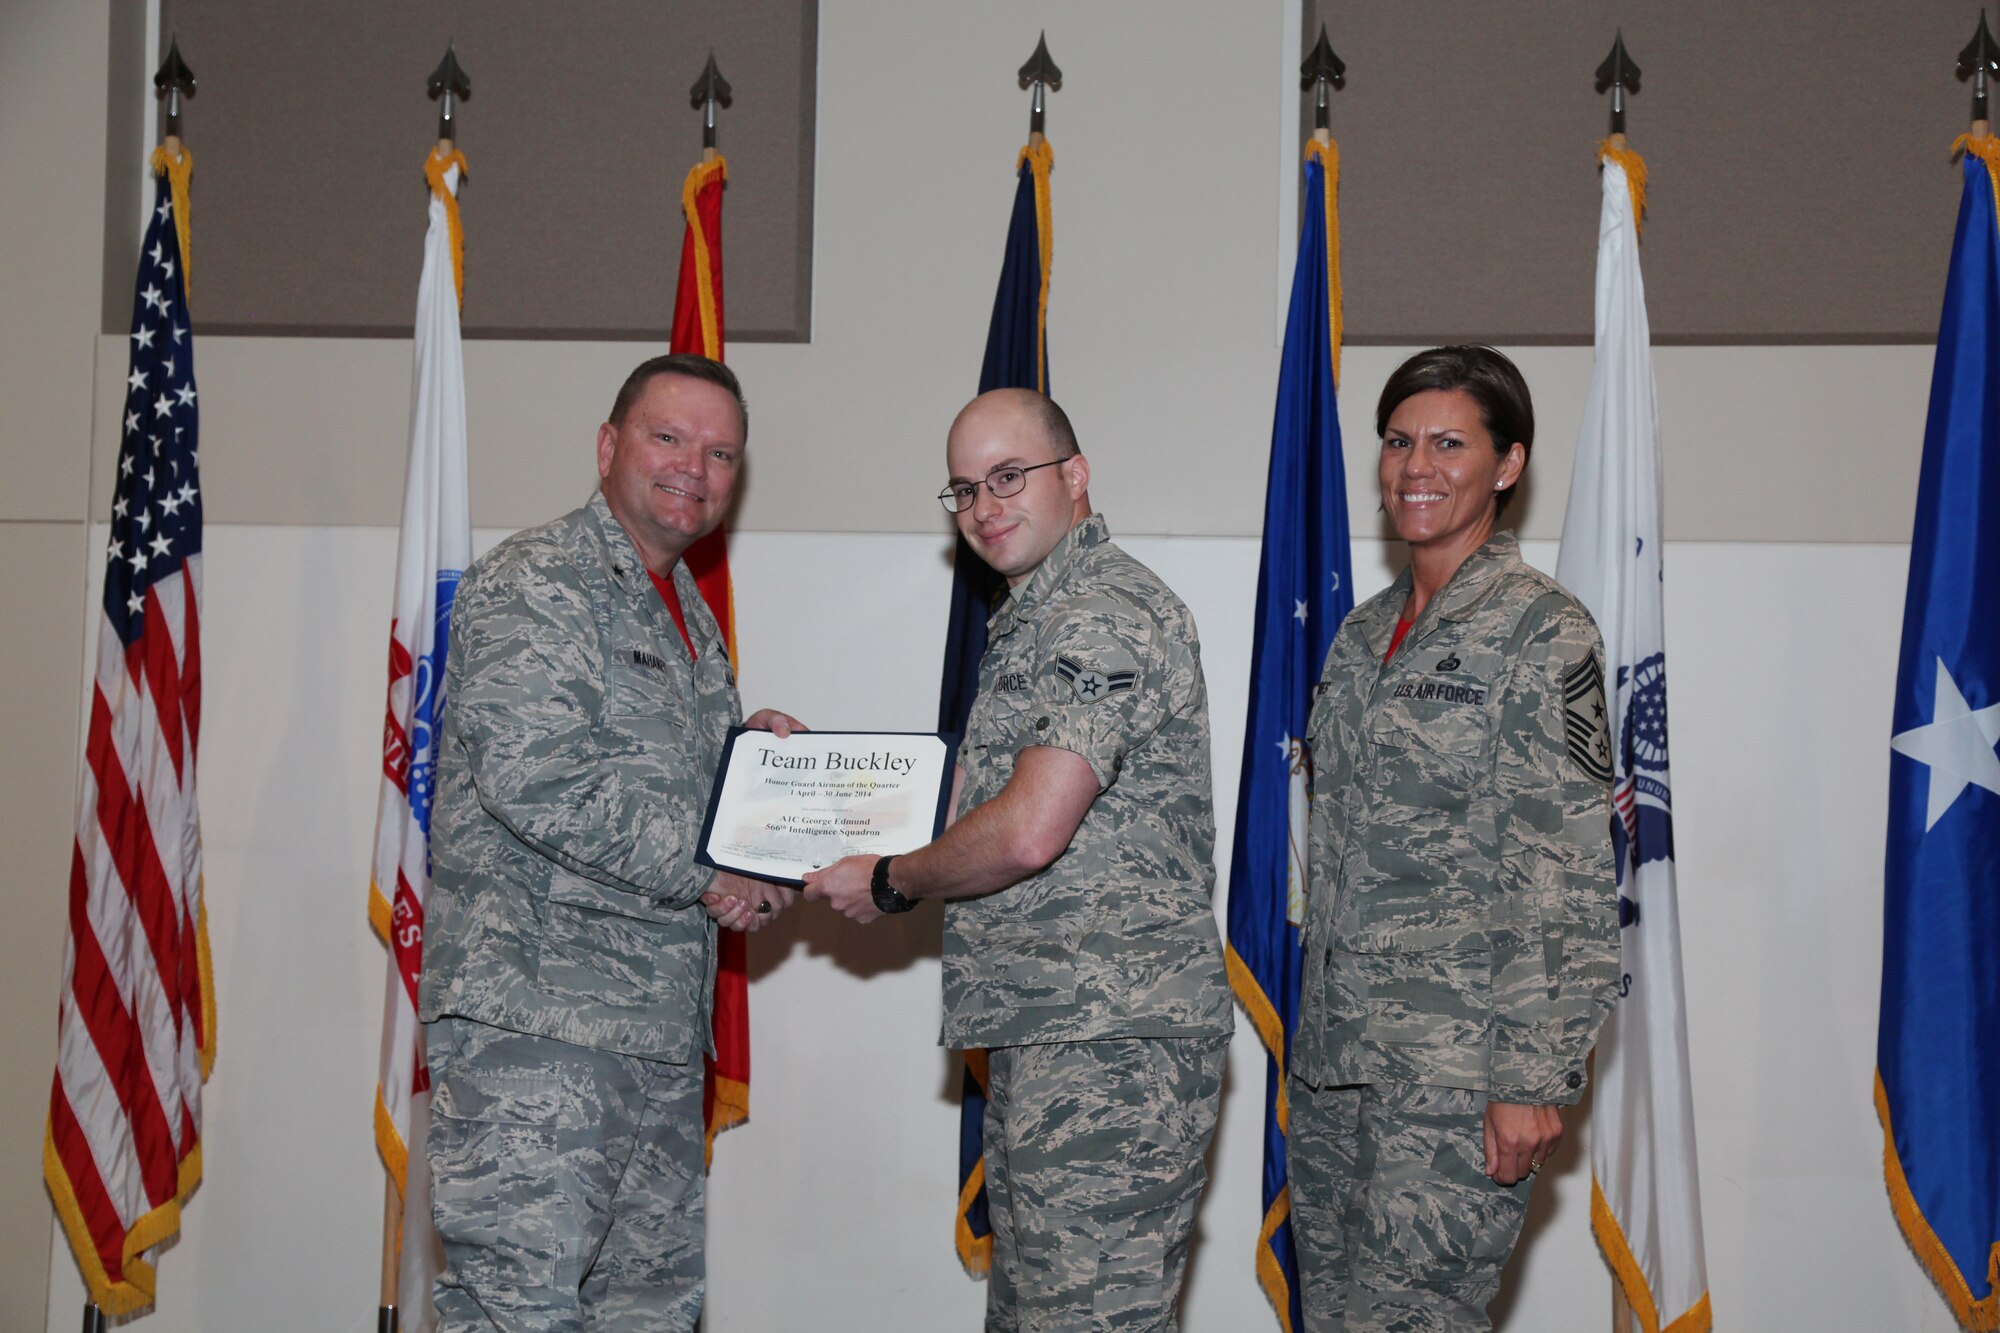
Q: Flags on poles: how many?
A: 7